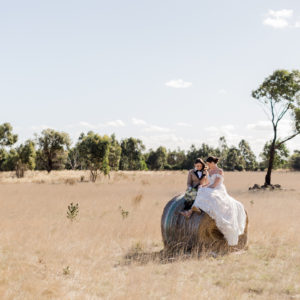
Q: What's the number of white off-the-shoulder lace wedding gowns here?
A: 1